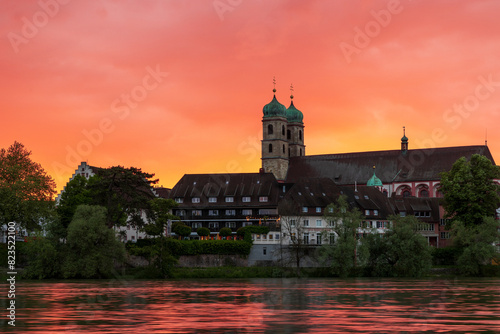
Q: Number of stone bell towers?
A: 2